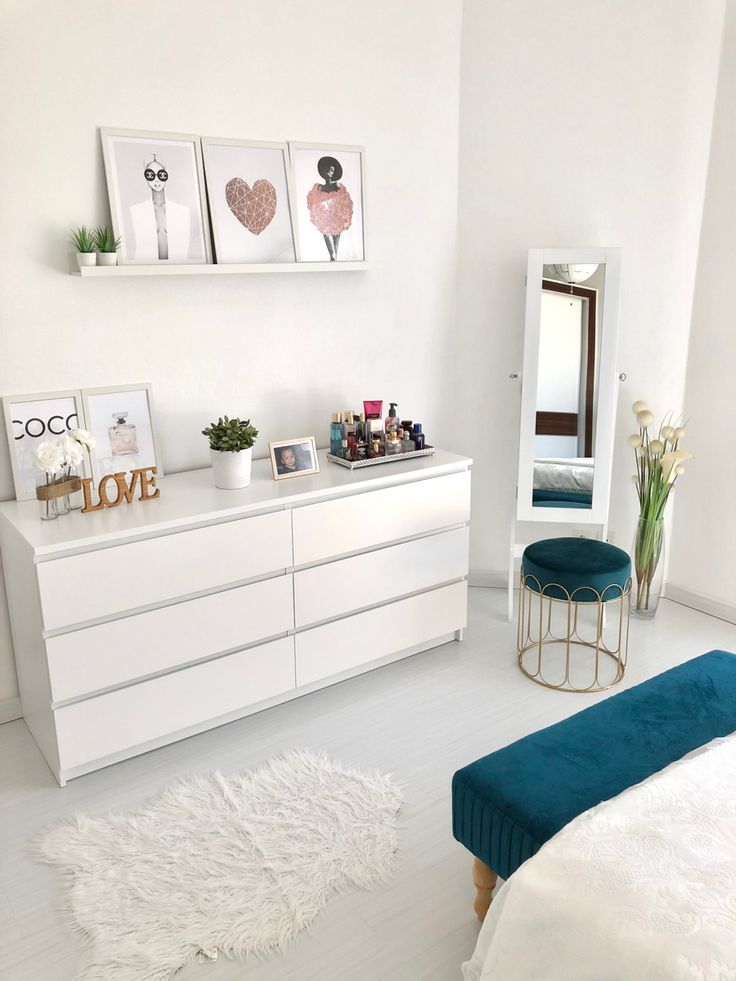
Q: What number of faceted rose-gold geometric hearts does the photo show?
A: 1